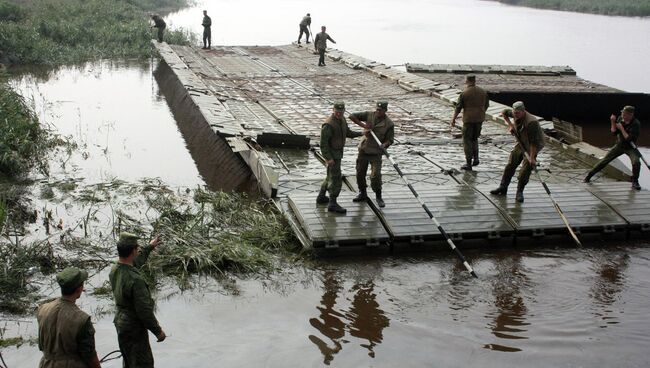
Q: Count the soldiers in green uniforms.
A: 11